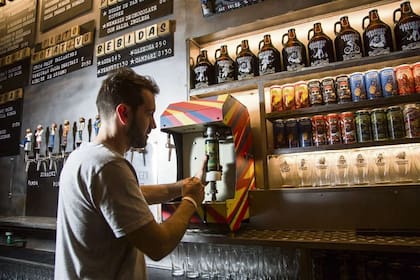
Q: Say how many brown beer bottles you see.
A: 9